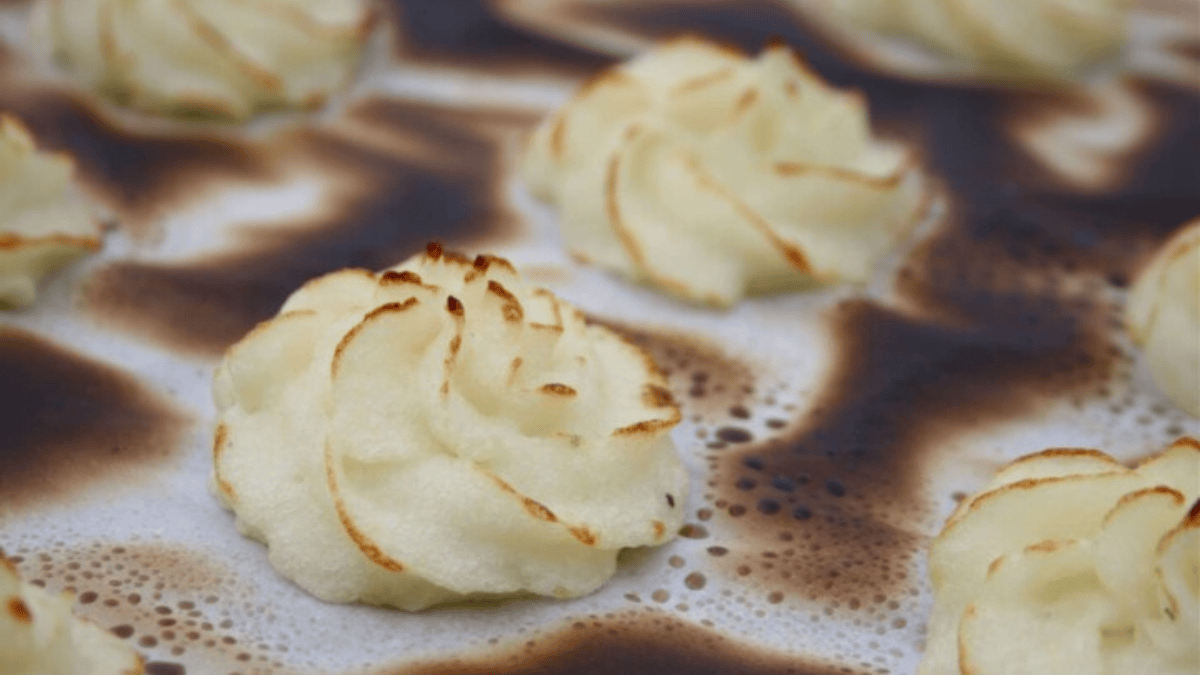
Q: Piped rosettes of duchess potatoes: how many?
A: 8